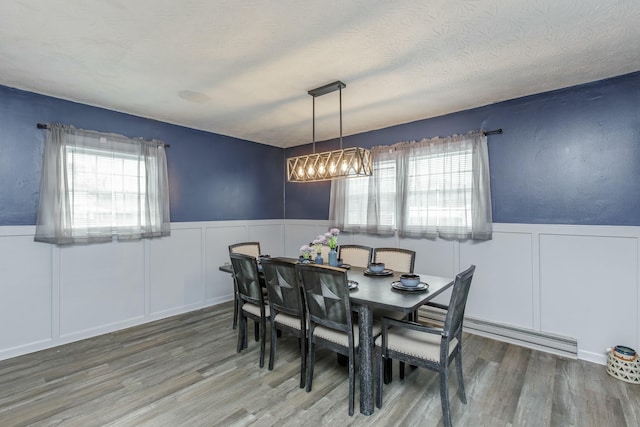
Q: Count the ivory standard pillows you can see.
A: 0